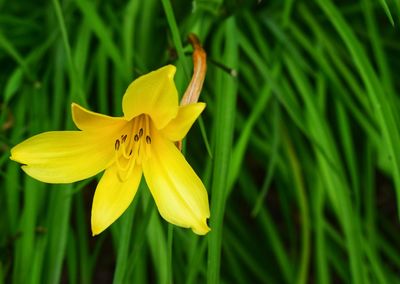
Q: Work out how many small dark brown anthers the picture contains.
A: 6